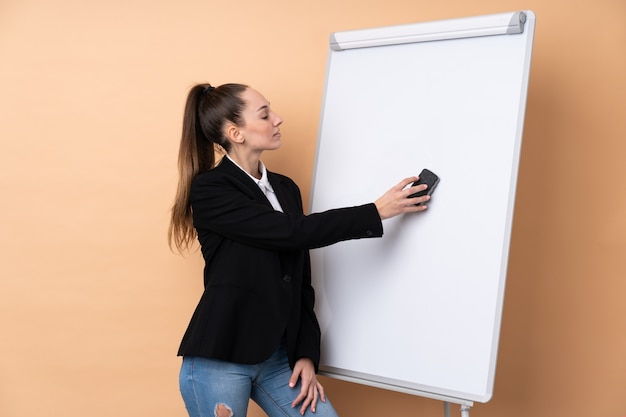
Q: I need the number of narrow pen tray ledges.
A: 1